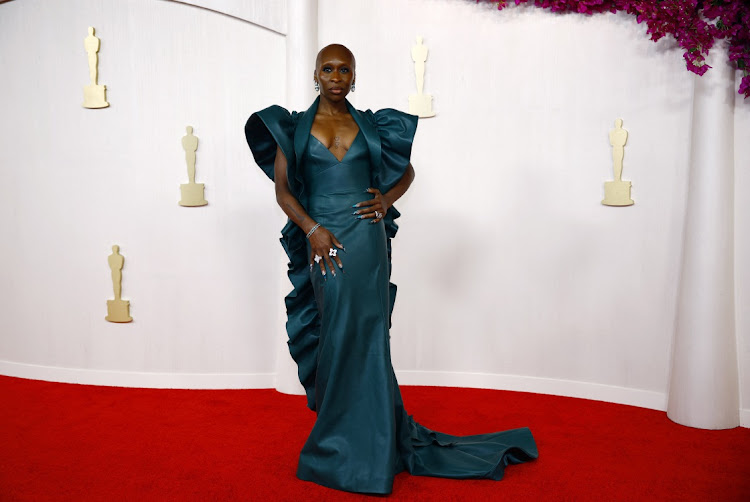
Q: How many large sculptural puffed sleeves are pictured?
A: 2